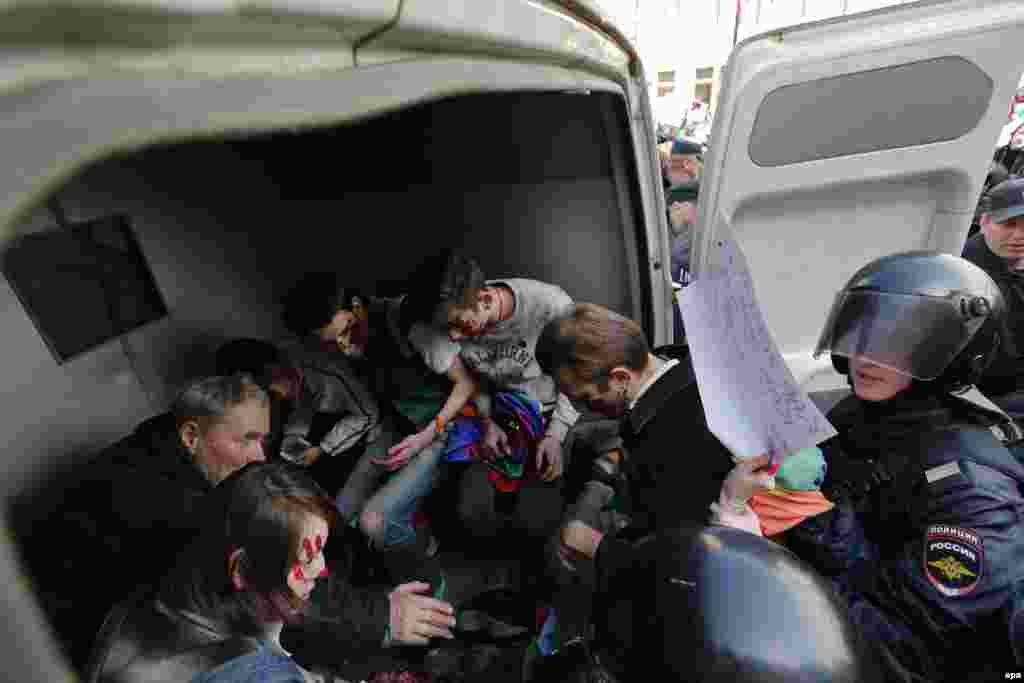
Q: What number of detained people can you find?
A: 6